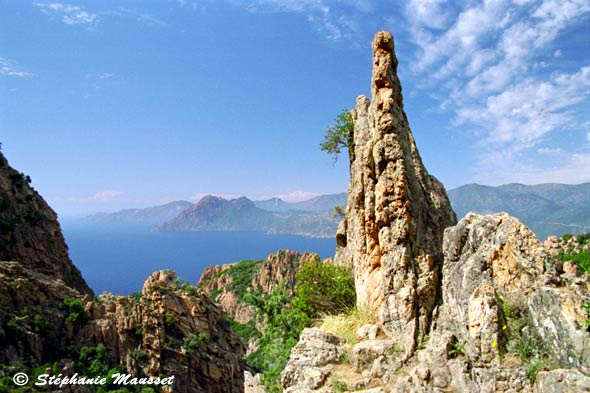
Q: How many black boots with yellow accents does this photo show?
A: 0